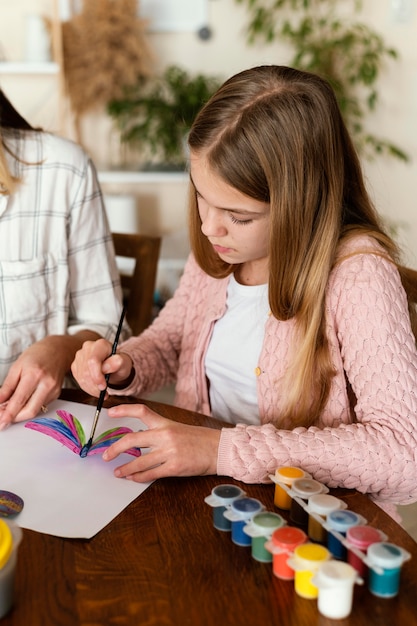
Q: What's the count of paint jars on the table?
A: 12